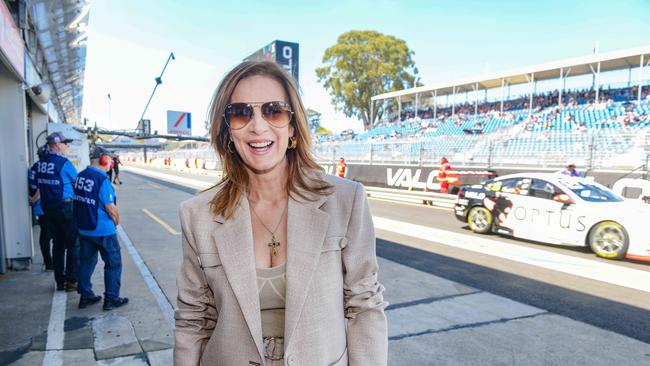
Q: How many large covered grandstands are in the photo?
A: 1